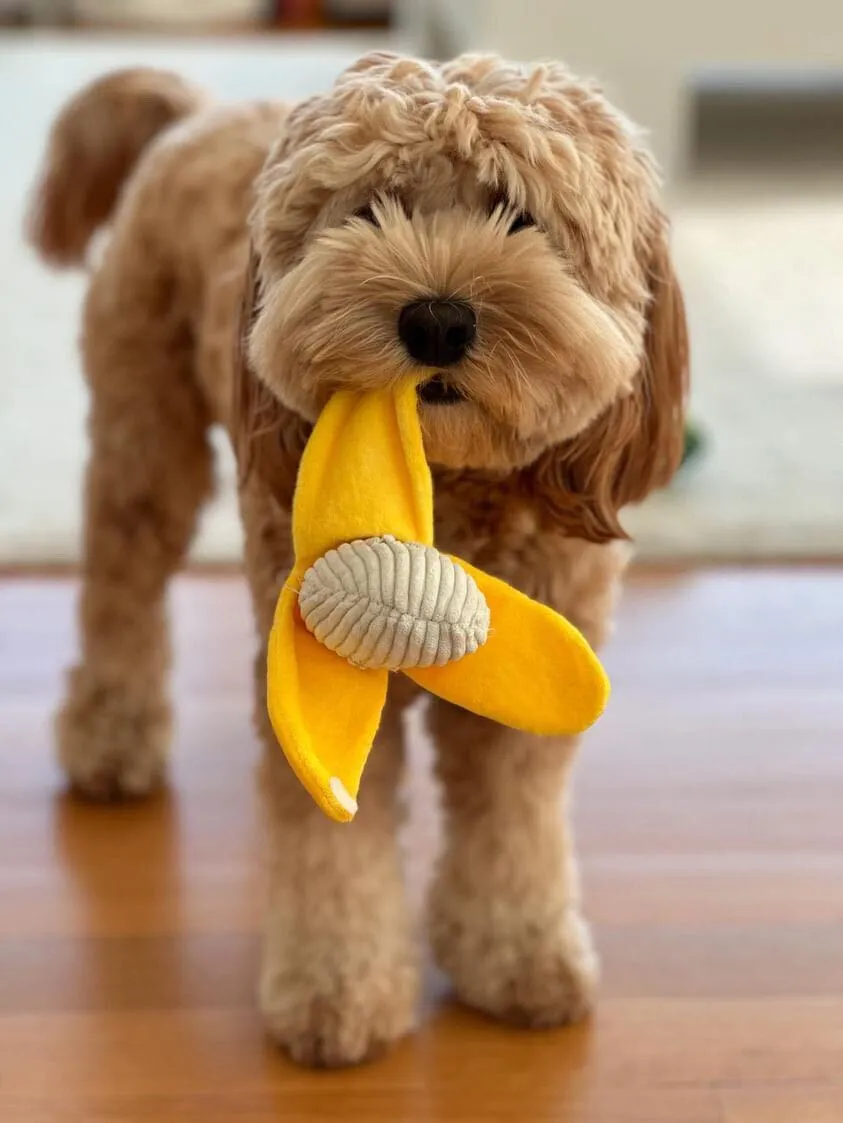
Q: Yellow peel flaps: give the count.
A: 3